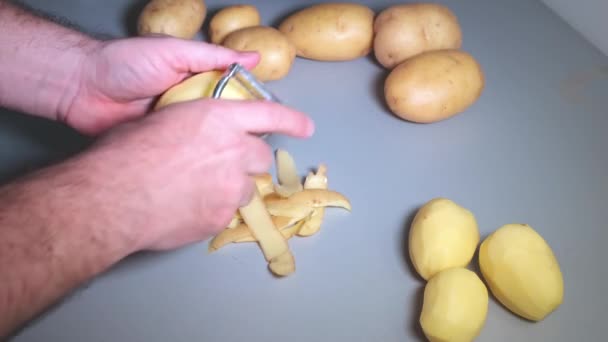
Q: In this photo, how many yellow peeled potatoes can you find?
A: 3